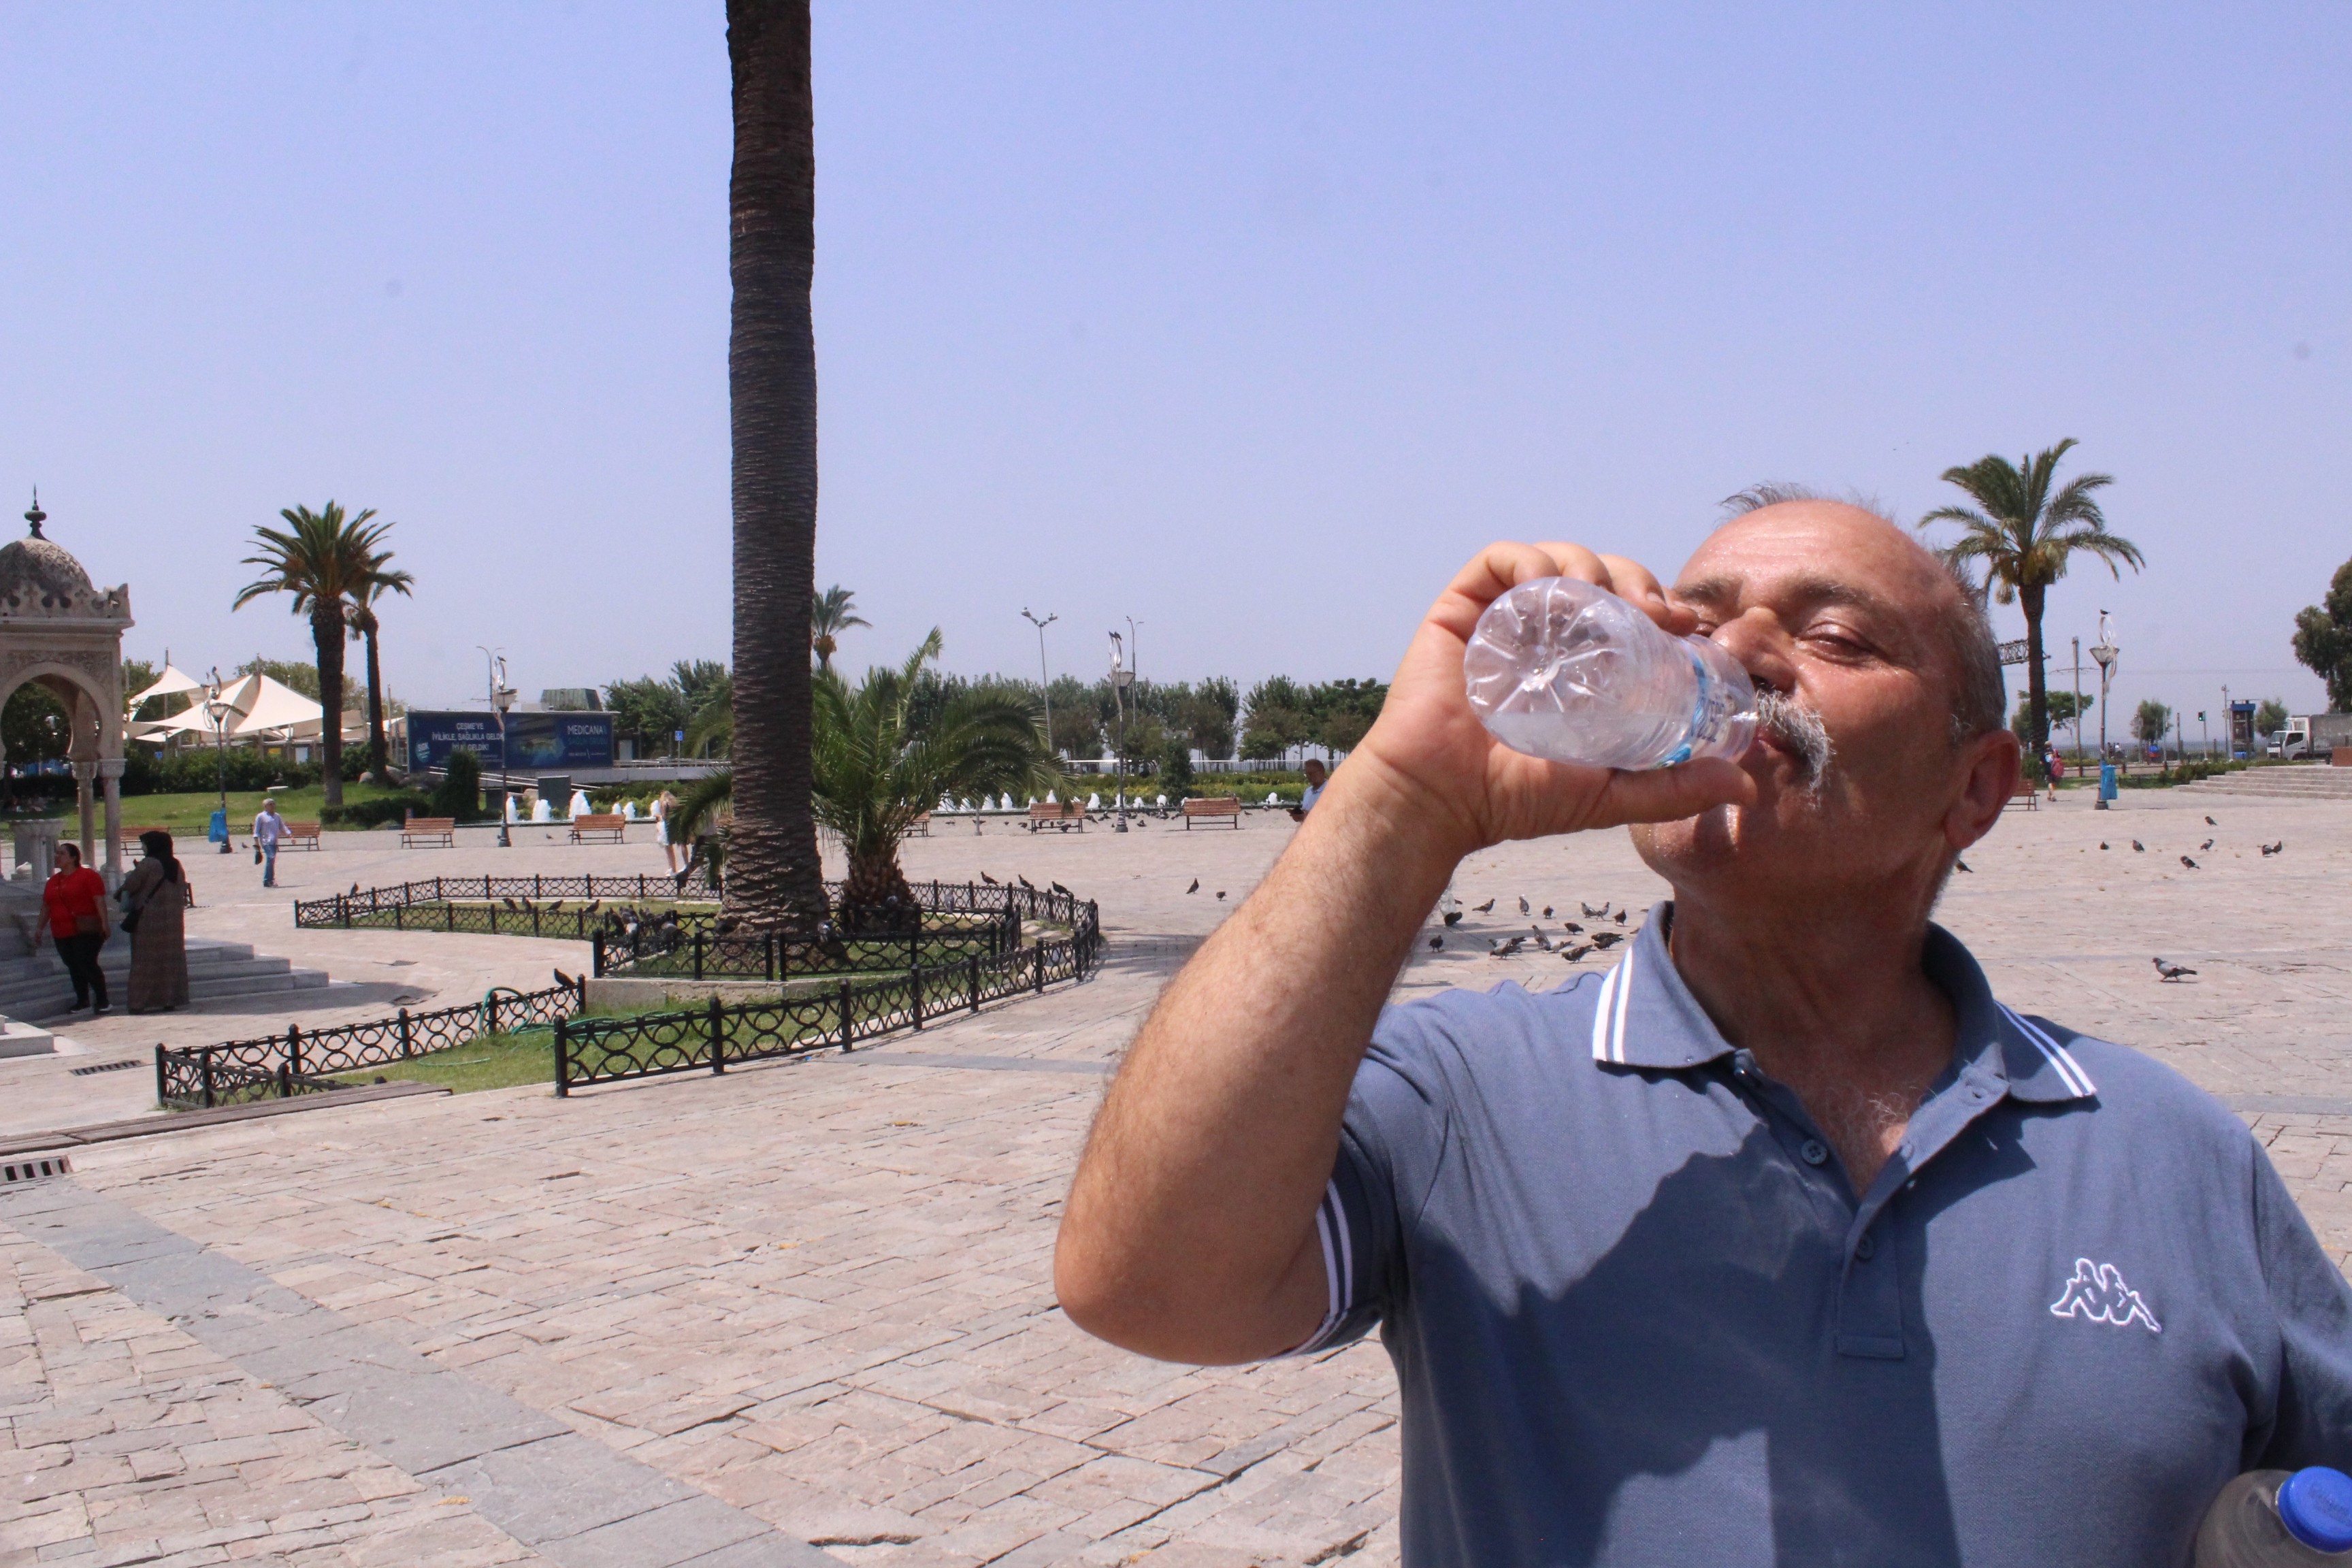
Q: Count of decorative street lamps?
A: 4